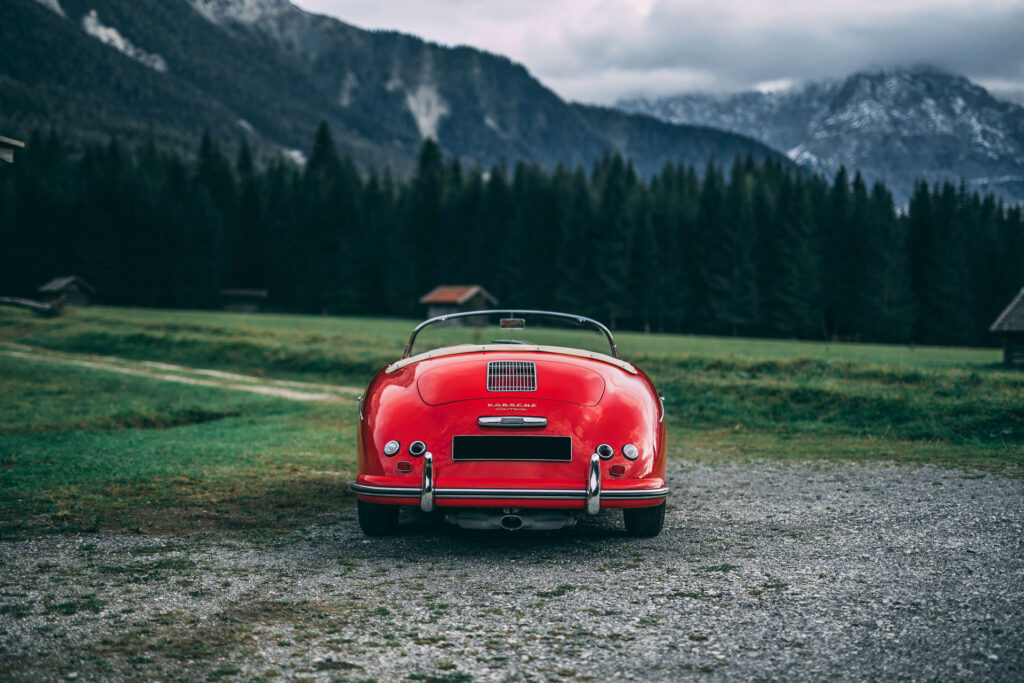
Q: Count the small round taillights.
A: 4